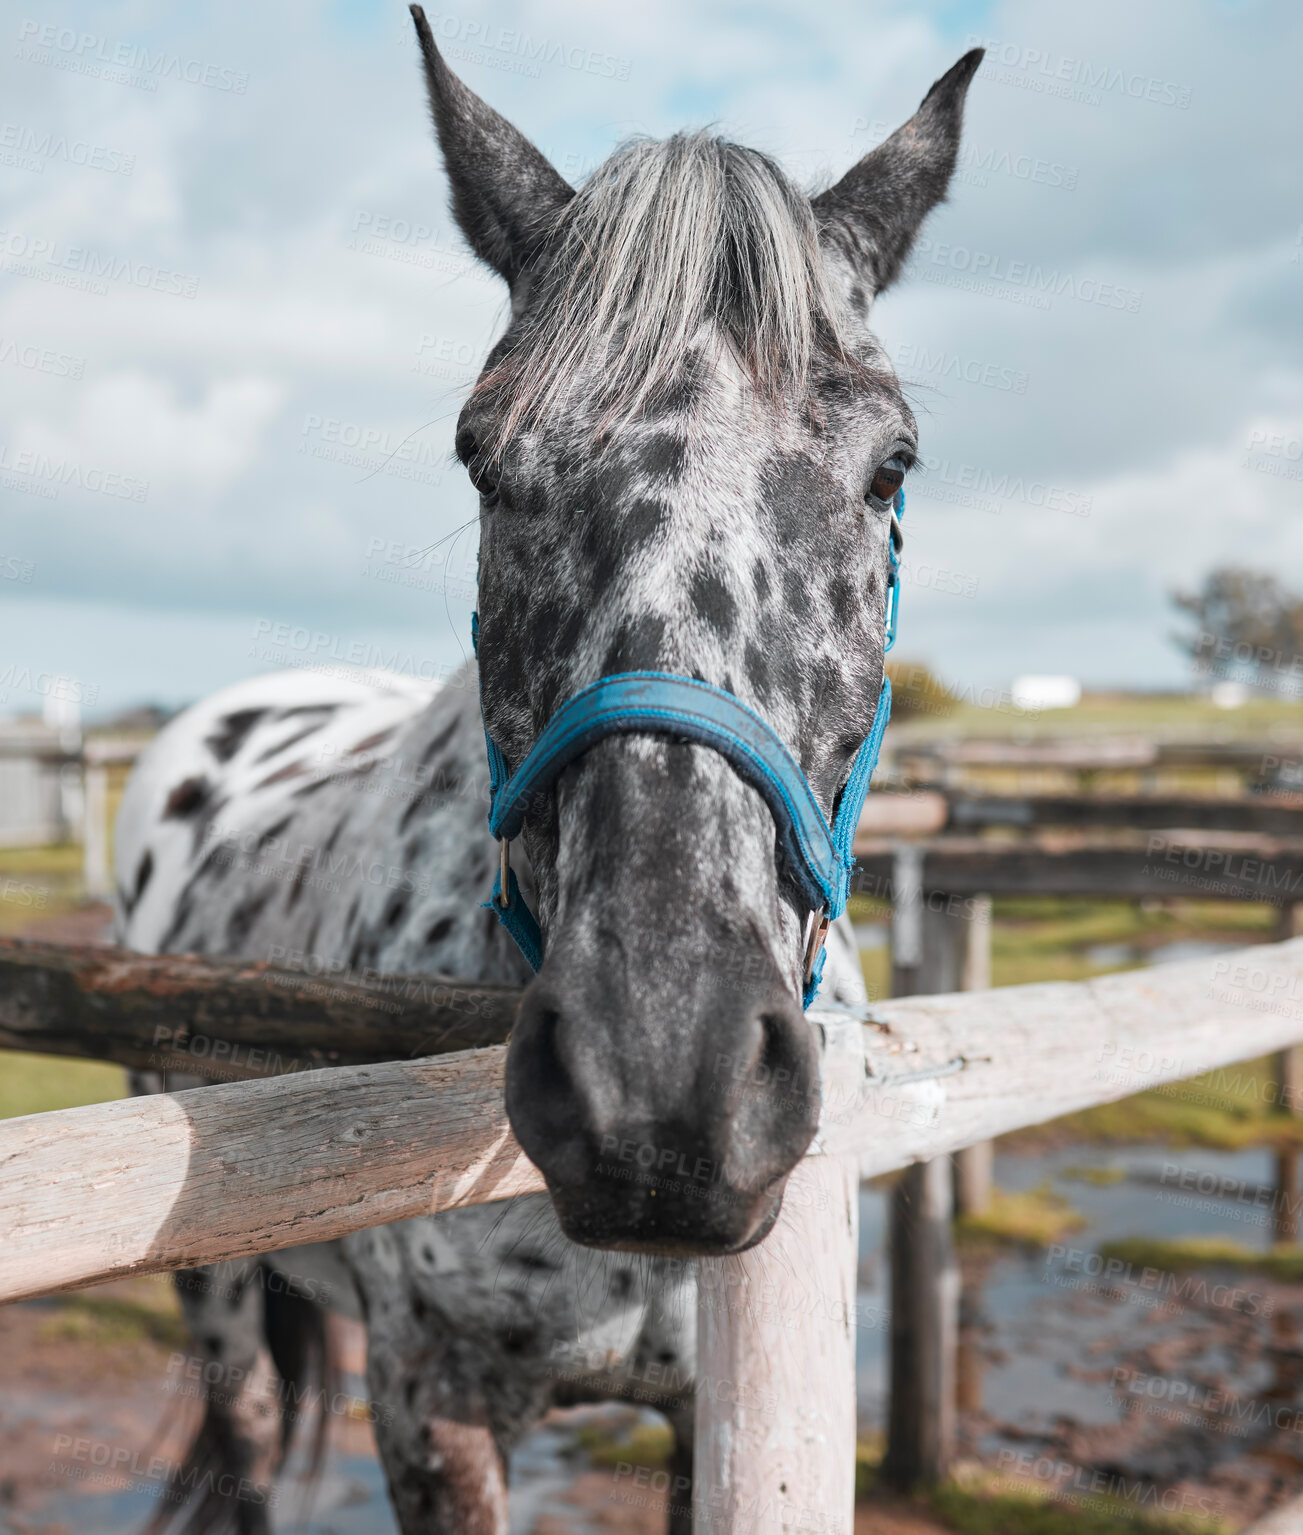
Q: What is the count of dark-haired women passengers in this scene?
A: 0